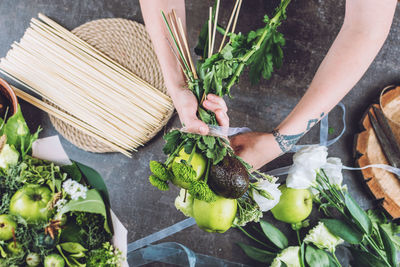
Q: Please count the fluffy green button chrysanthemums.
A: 4